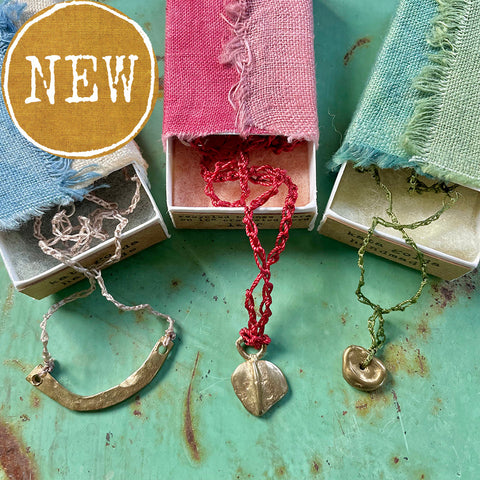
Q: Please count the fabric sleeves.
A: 3